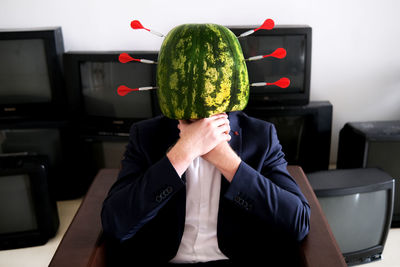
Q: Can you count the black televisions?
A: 9